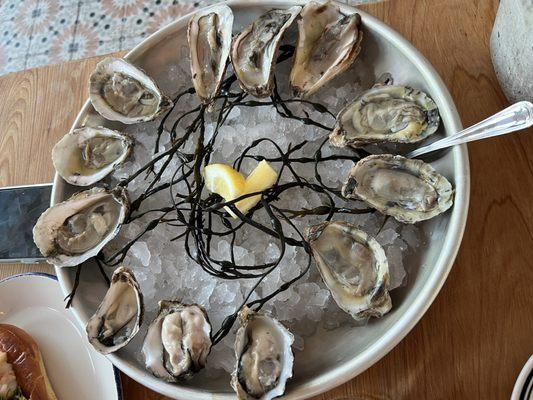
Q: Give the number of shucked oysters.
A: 12